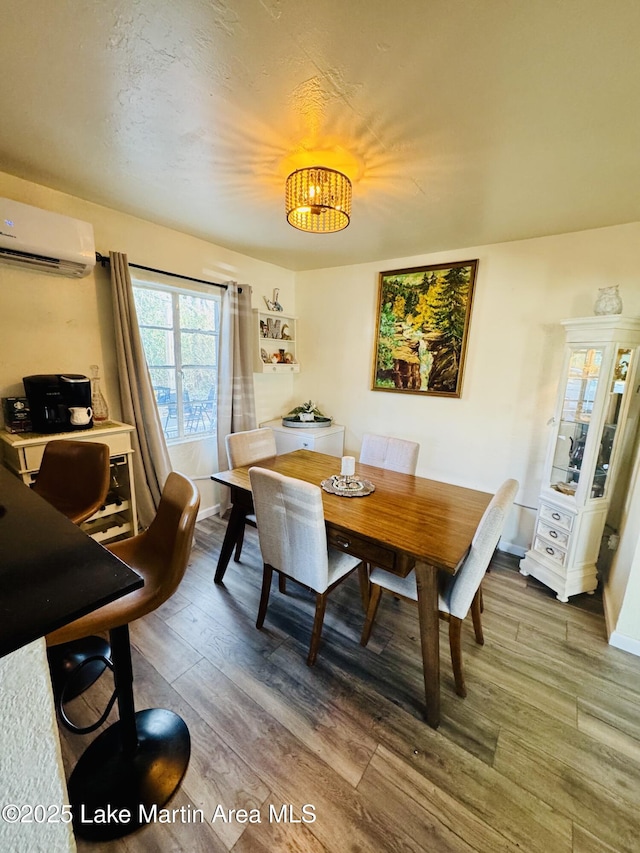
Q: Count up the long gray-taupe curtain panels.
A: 2